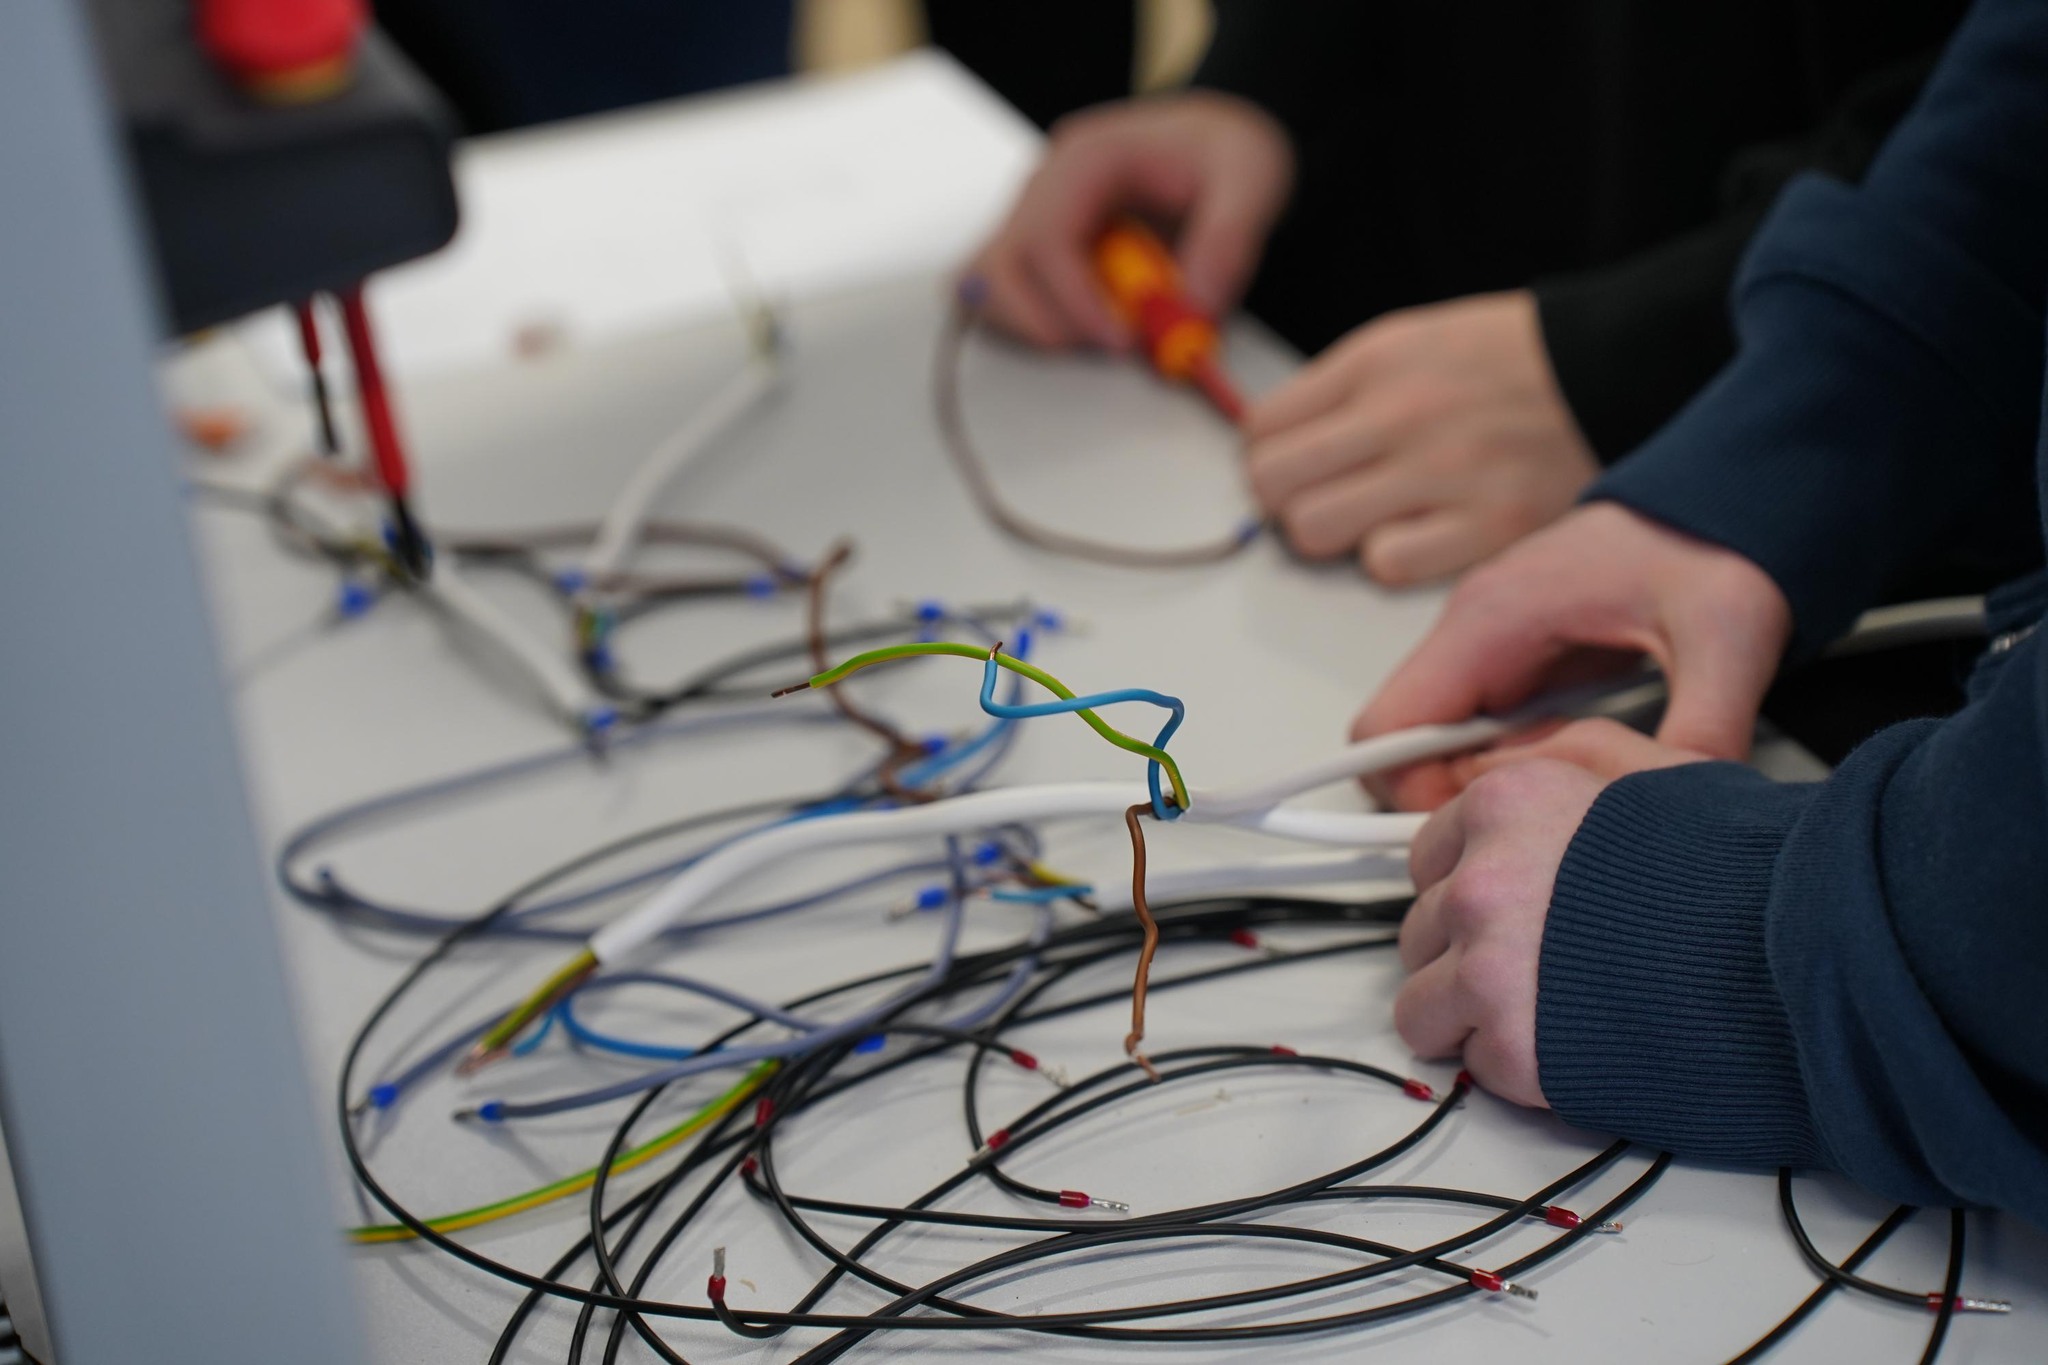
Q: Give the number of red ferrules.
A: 13